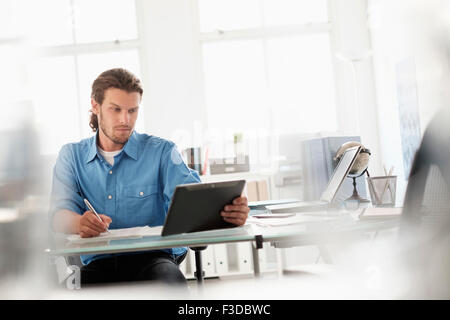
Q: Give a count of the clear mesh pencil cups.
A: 1